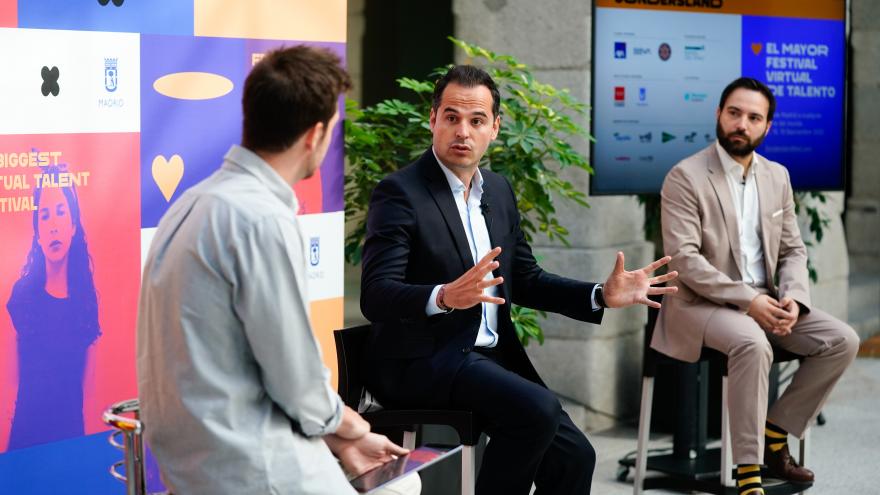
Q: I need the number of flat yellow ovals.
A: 1